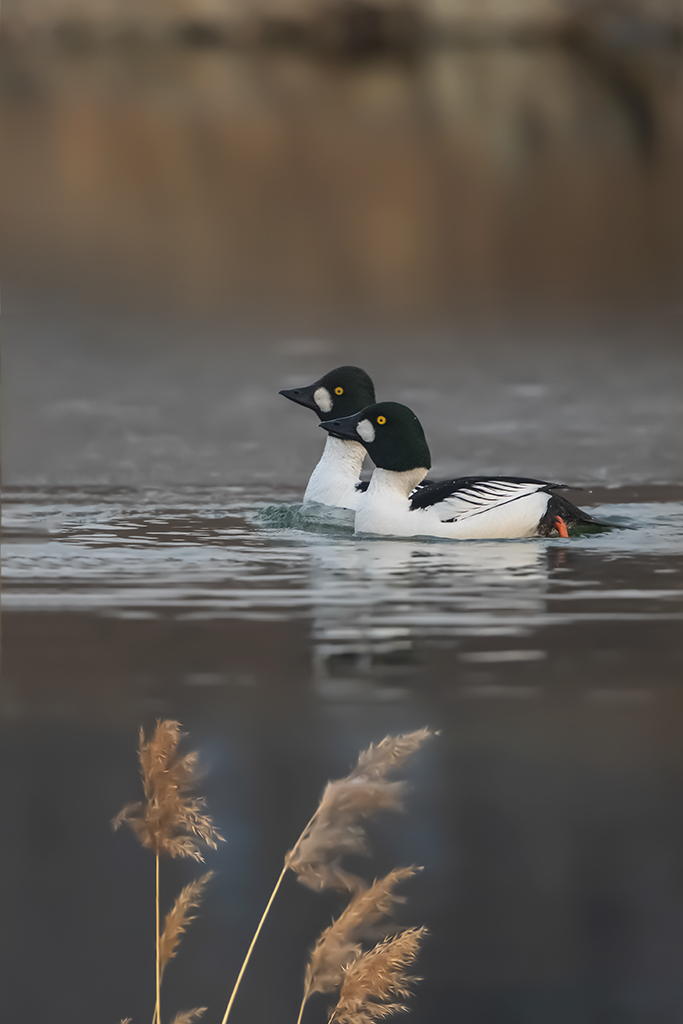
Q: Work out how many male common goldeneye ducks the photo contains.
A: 2